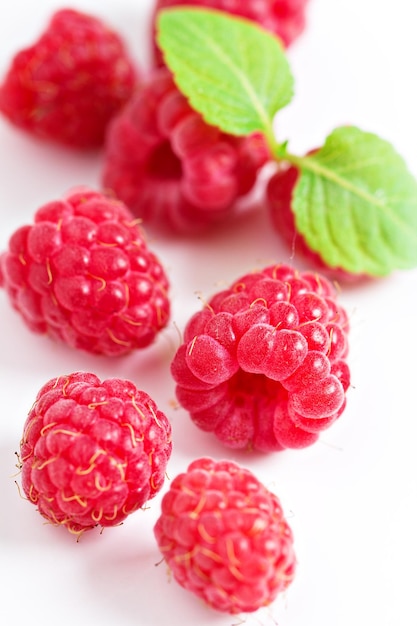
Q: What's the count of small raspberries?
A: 8